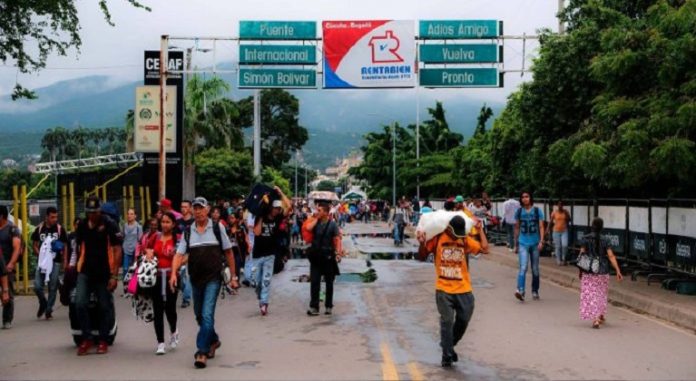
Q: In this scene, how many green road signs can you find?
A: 6